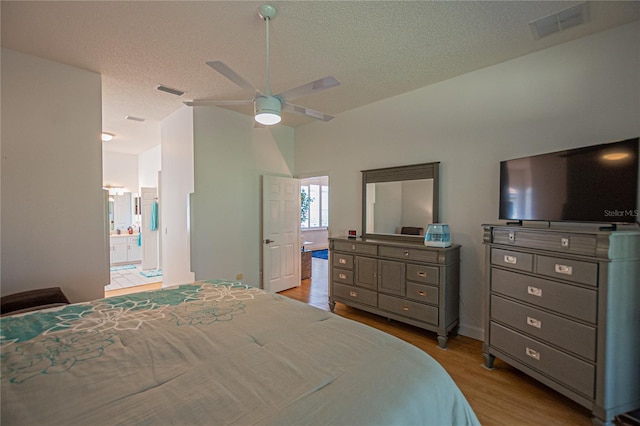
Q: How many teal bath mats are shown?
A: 2